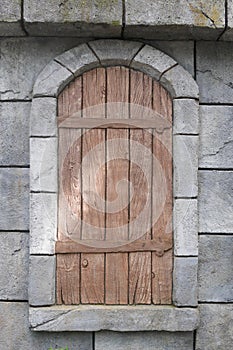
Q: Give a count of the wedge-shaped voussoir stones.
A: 5